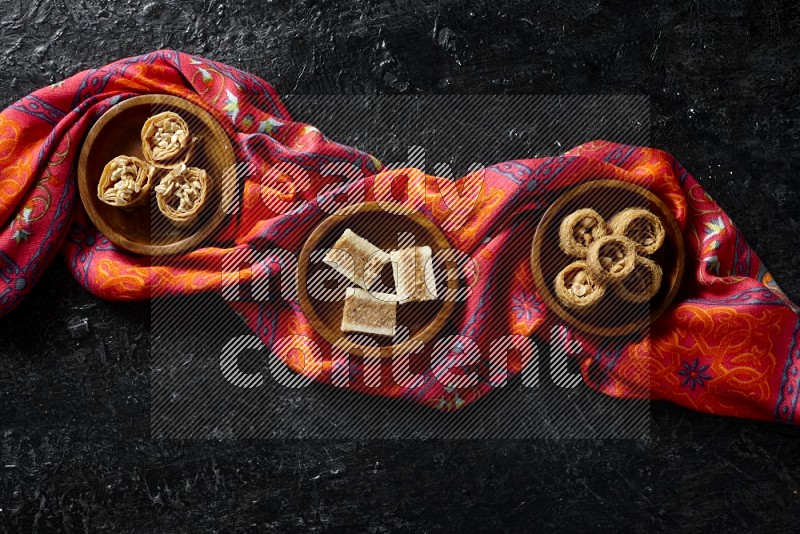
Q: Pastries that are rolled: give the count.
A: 8